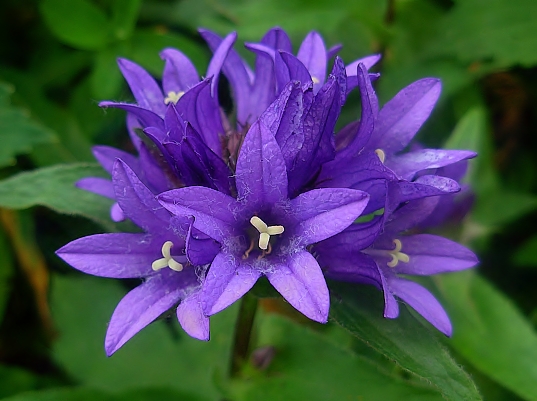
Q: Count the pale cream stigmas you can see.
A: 6